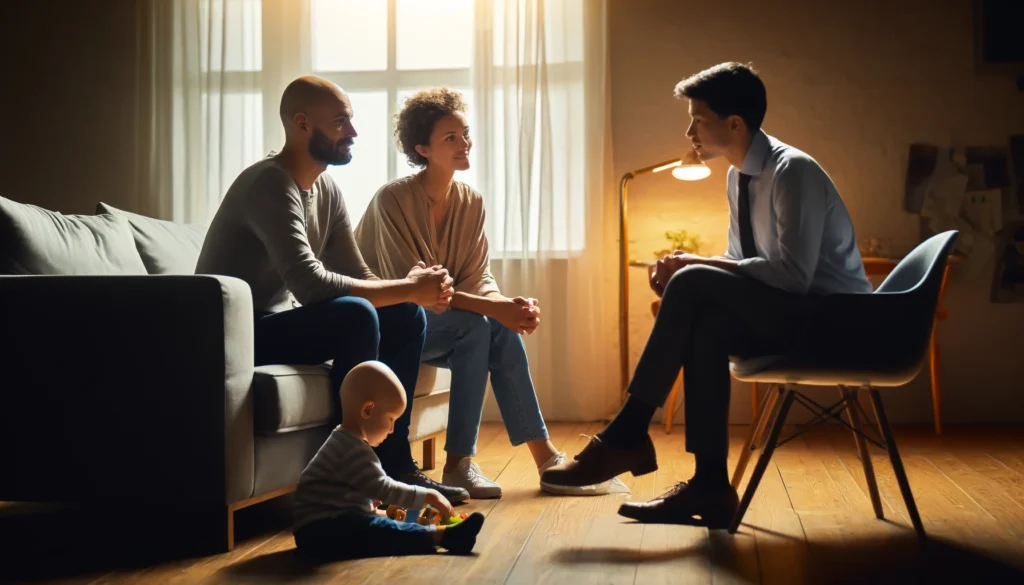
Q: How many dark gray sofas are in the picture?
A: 1